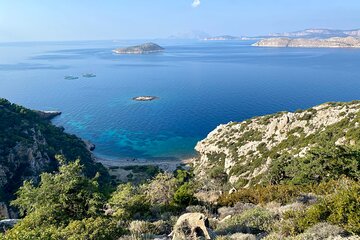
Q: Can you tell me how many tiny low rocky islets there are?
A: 1